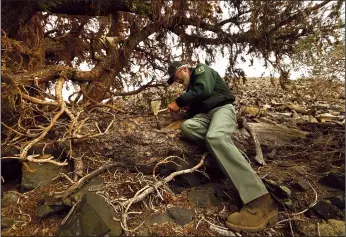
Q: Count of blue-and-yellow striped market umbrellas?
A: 0